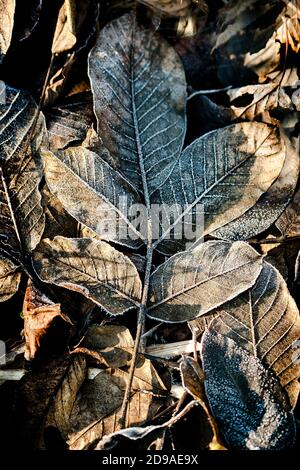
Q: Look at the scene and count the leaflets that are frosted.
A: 5